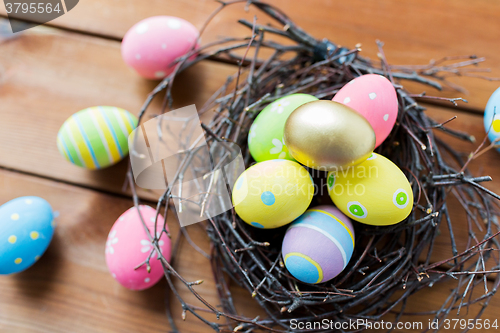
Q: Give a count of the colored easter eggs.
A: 11